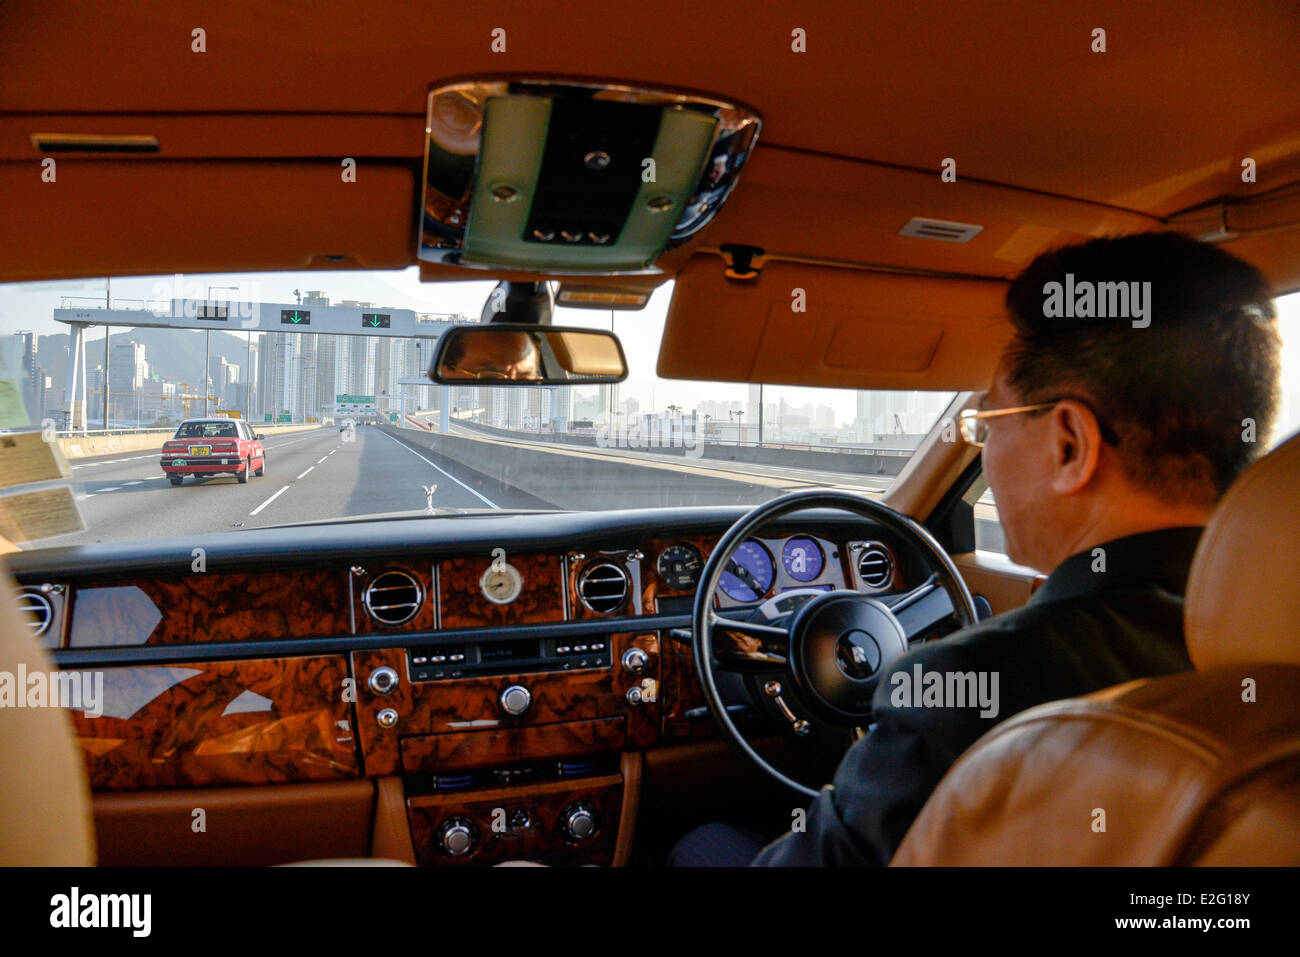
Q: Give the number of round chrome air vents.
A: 4